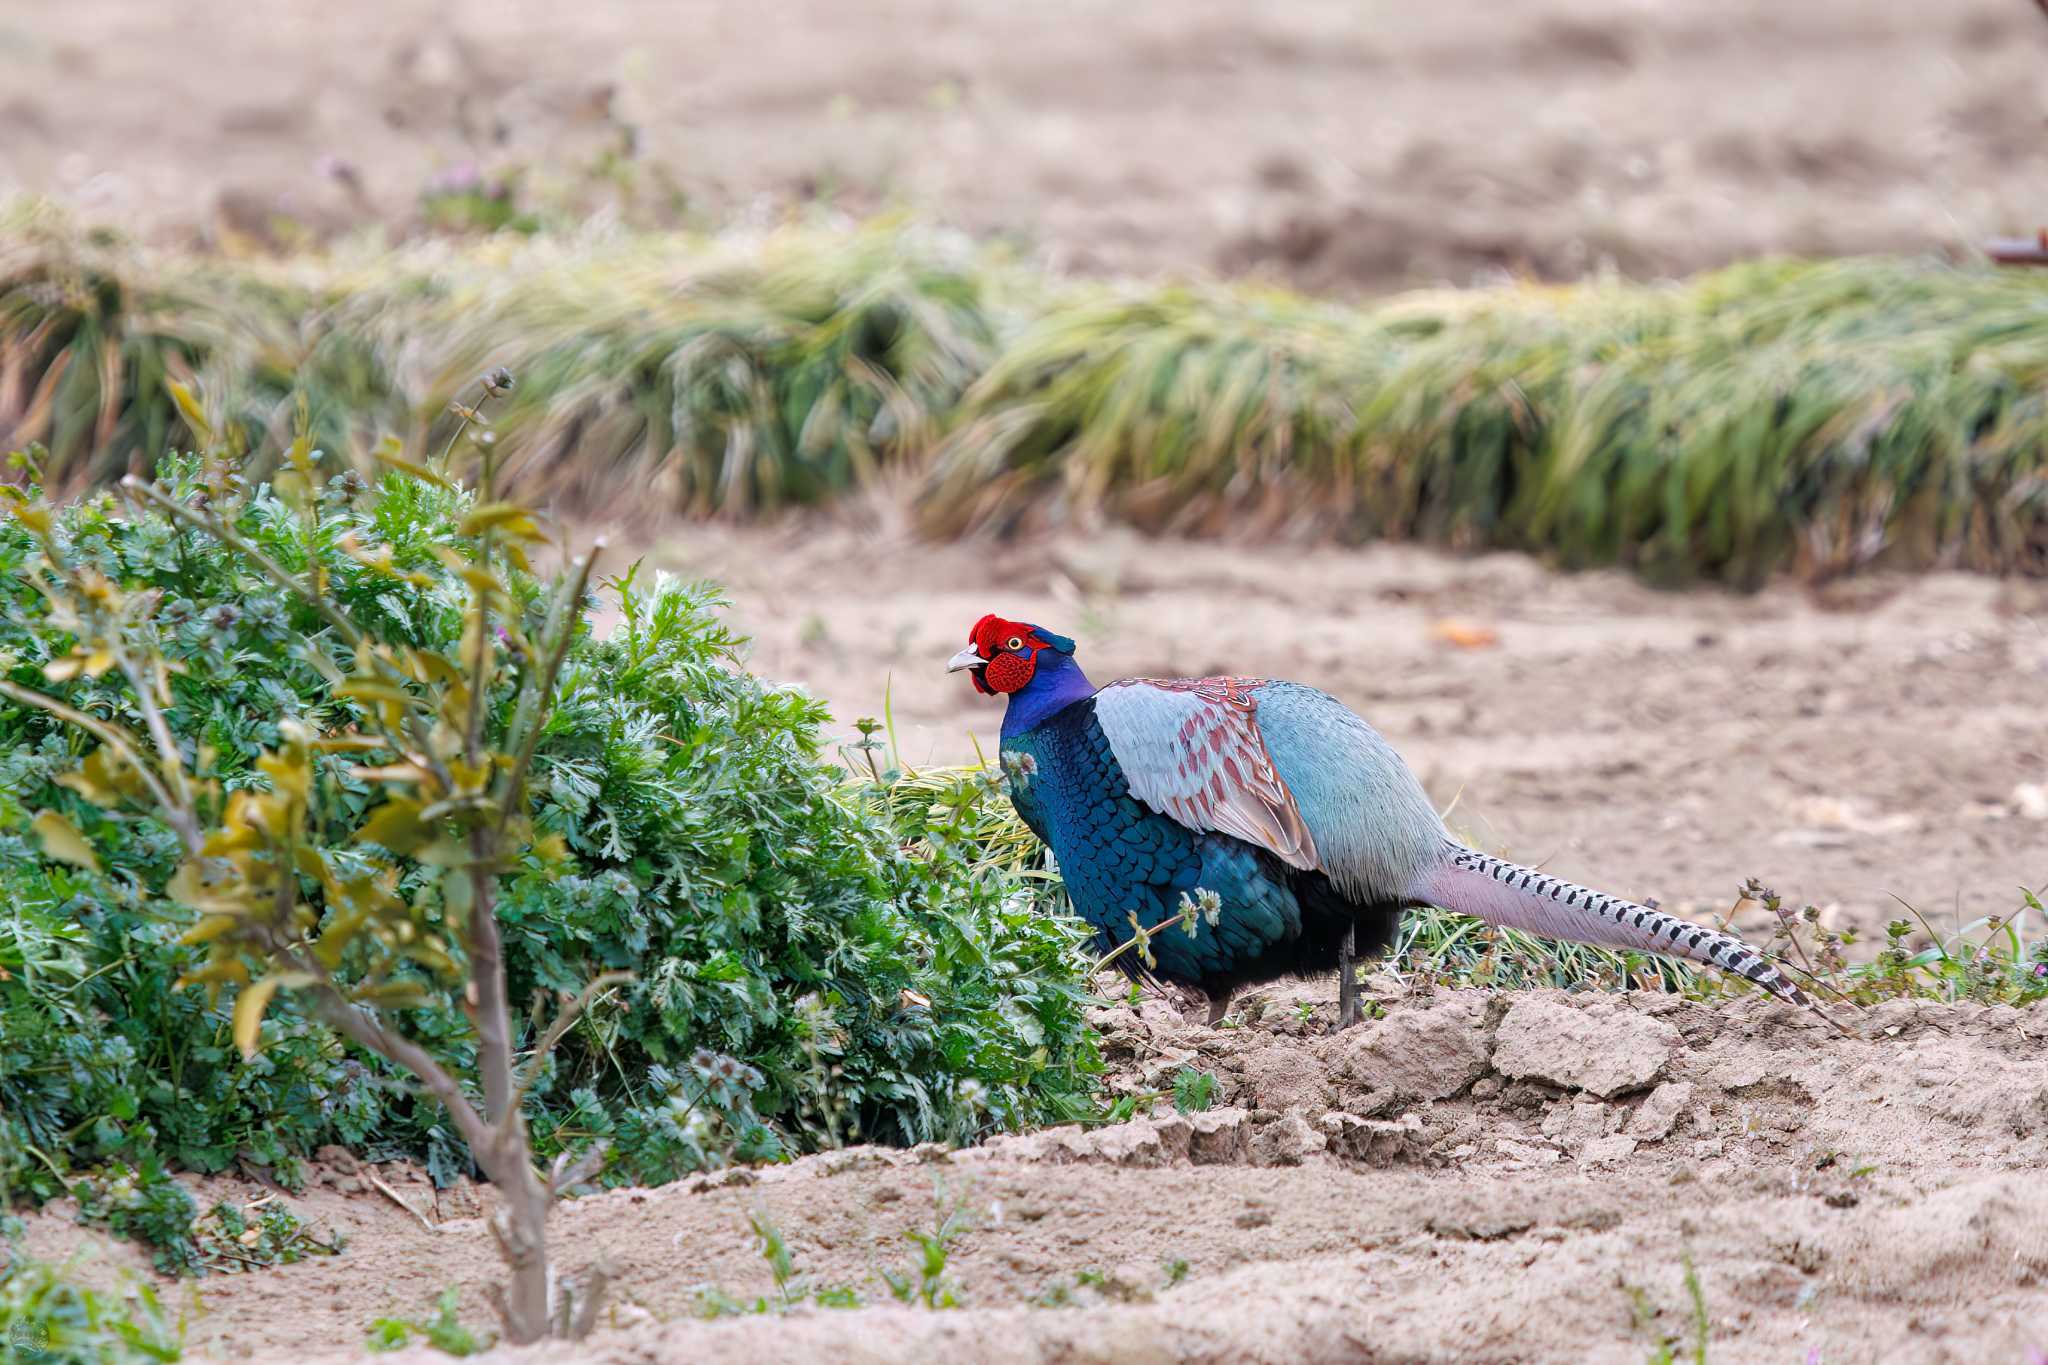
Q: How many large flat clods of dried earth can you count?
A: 2